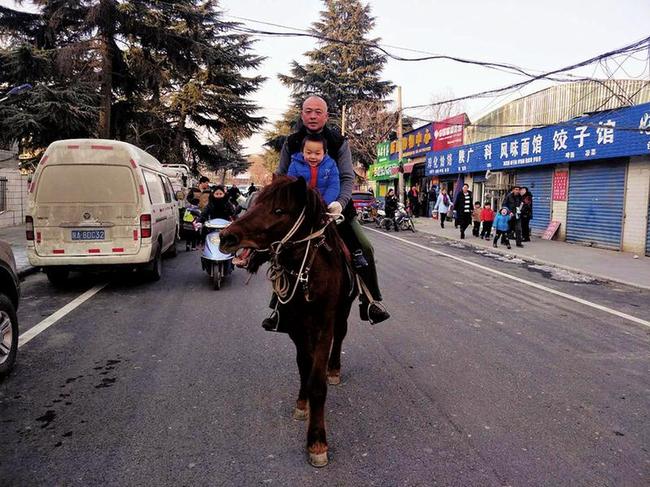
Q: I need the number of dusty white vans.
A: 1